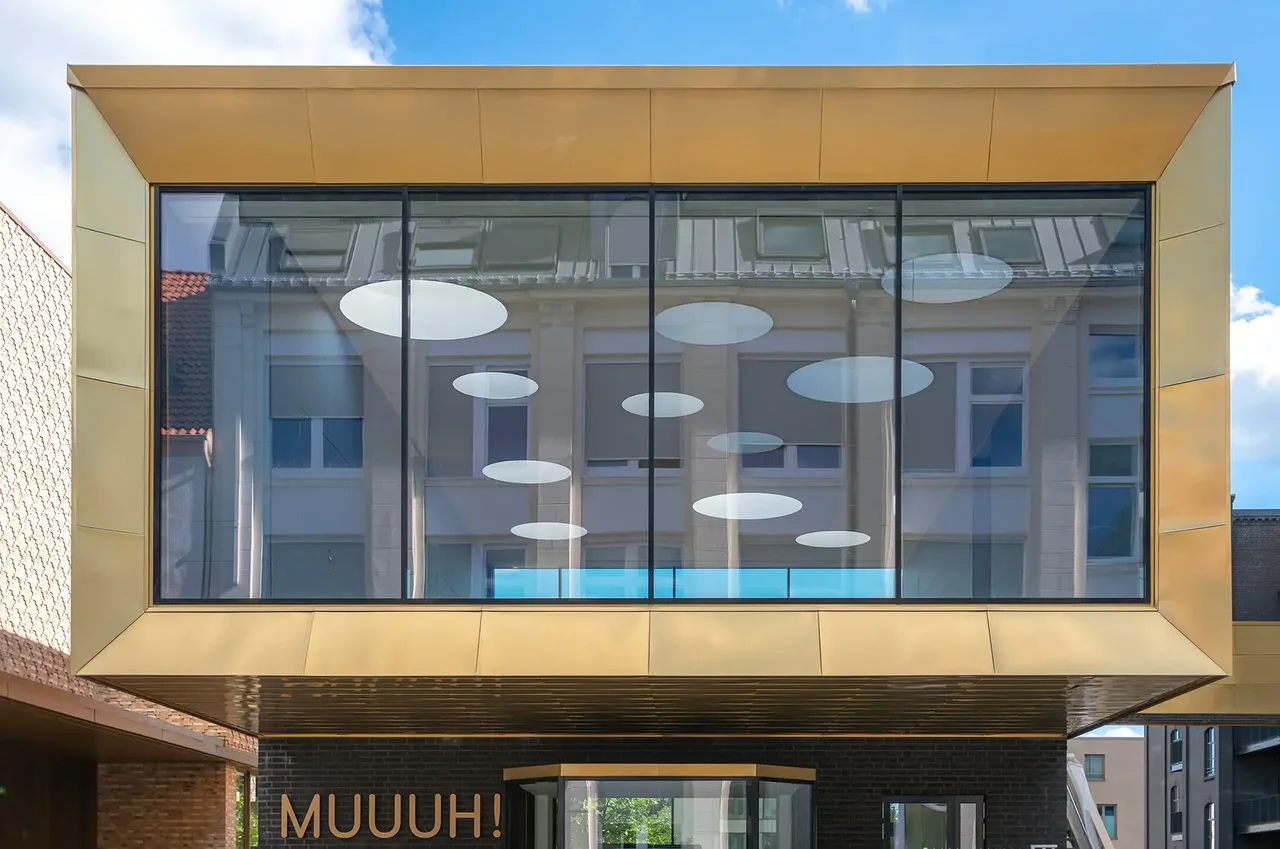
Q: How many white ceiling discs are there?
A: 11